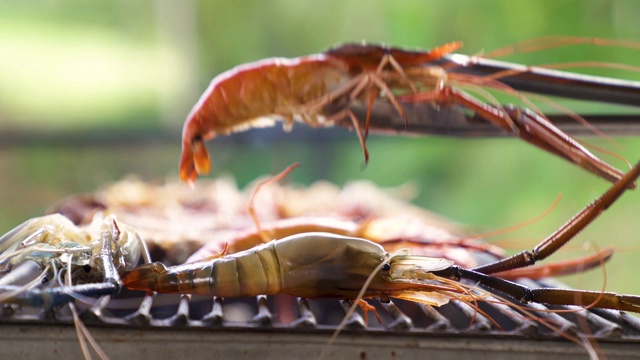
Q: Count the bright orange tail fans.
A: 1